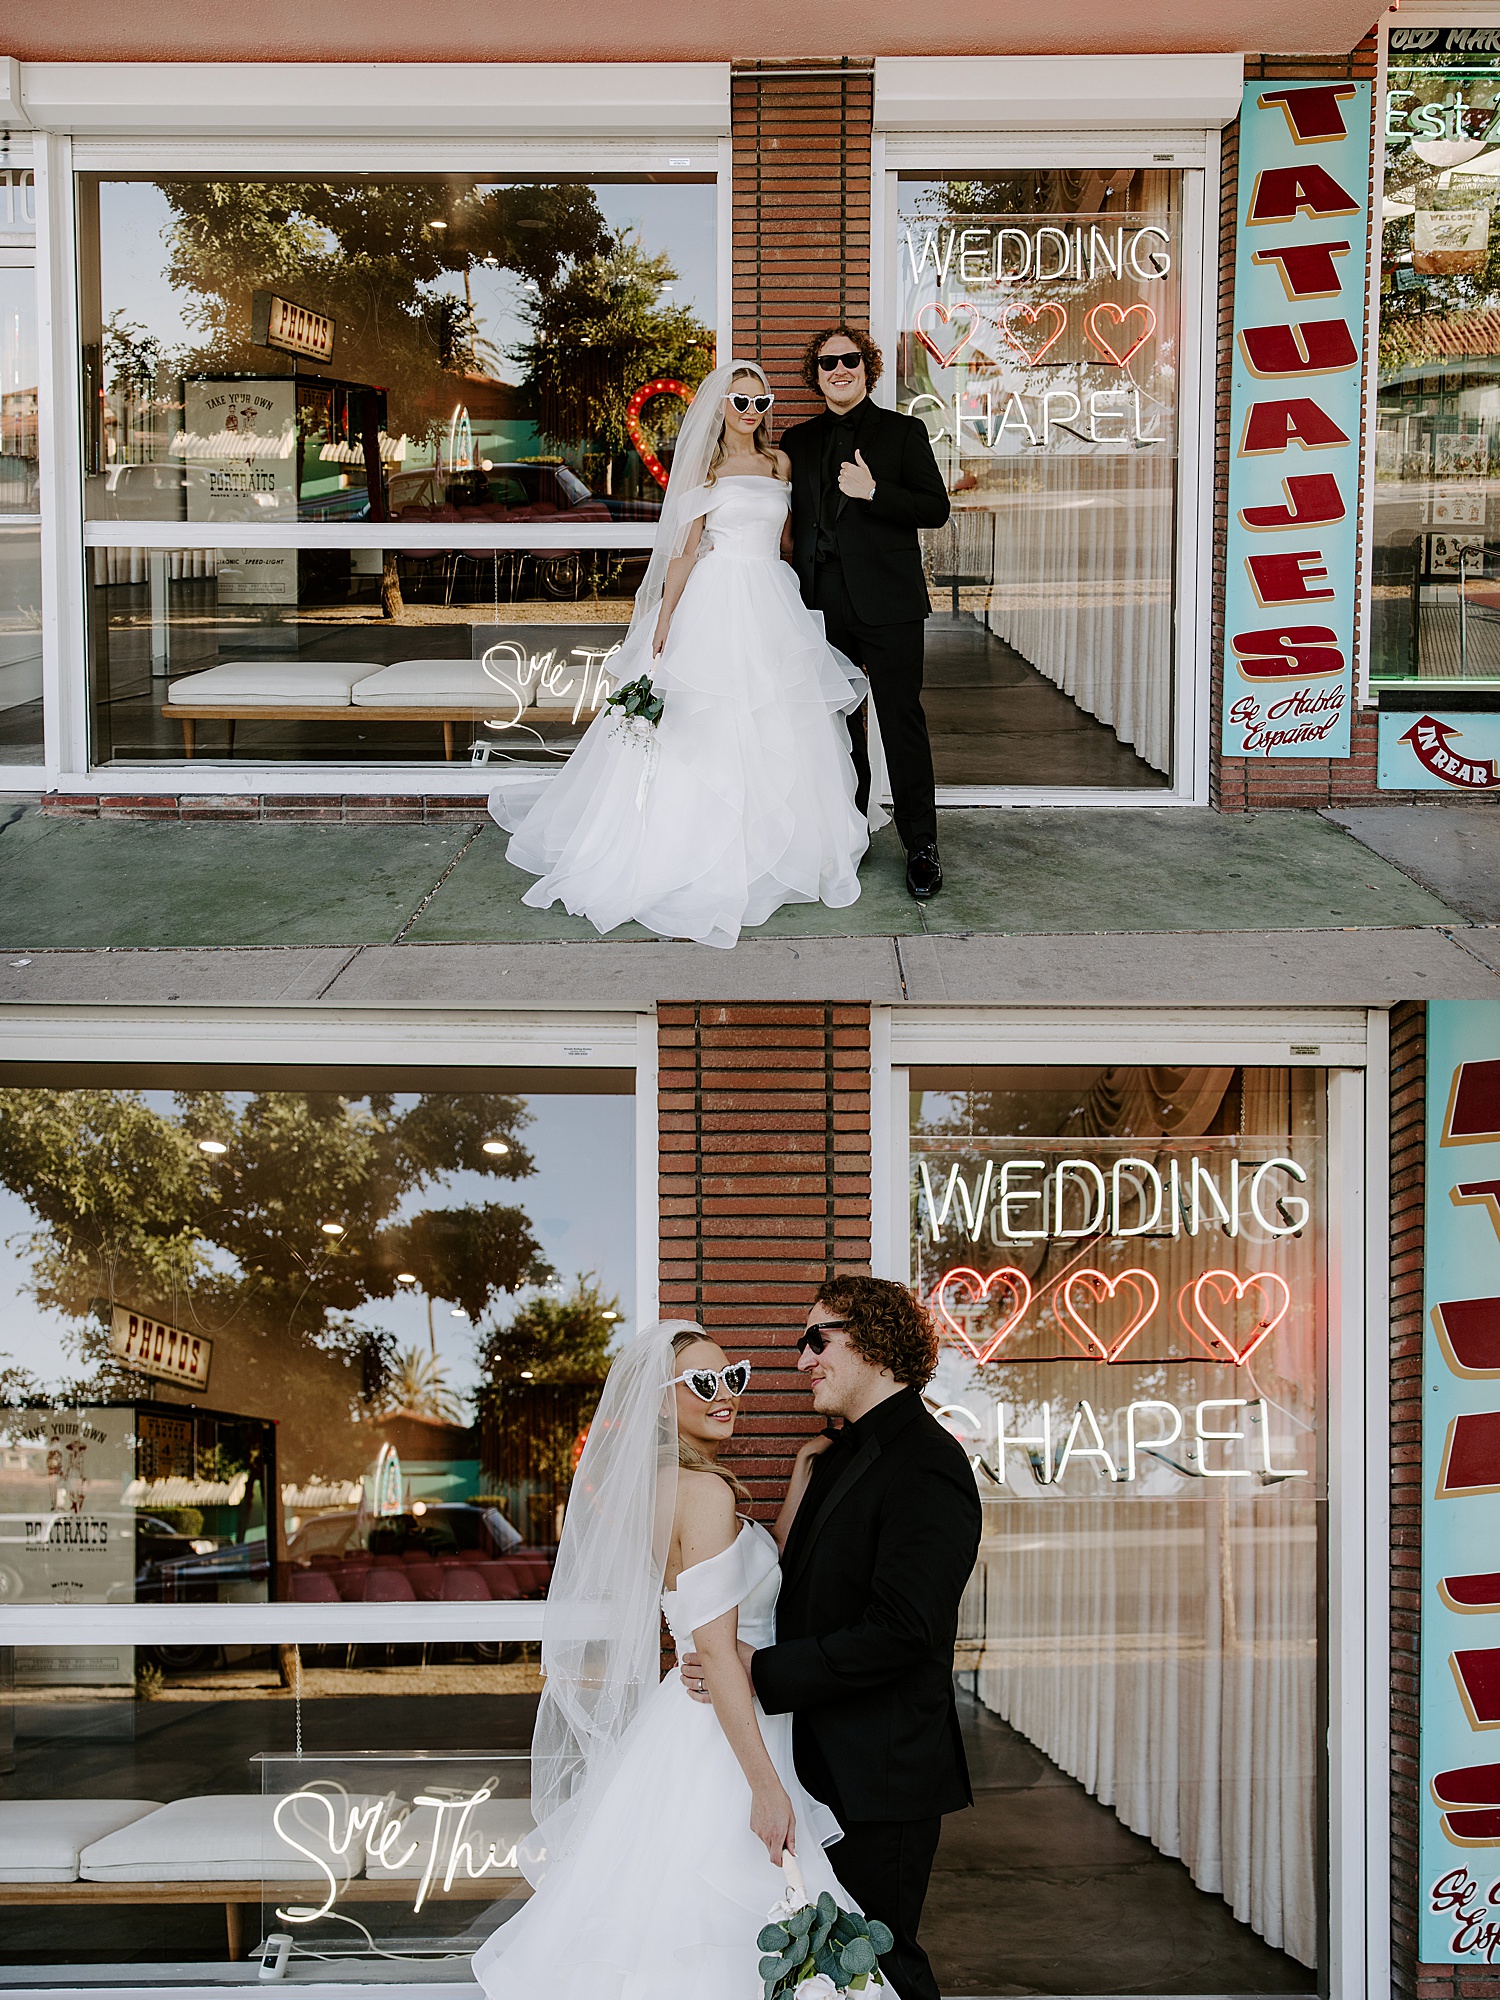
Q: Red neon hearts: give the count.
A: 6